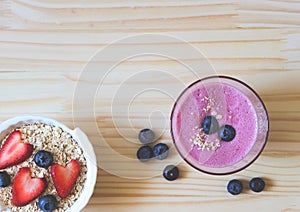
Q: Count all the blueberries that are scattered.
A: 6